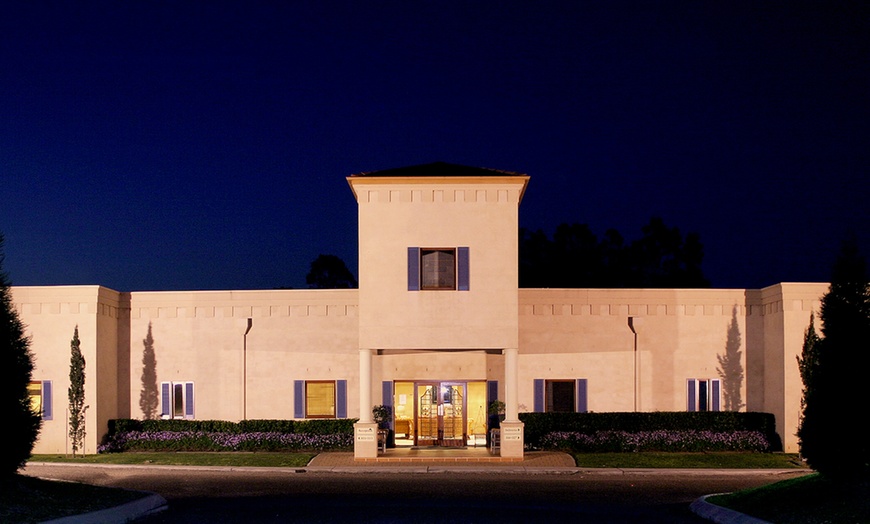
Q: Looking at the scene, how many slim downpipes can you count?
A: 2